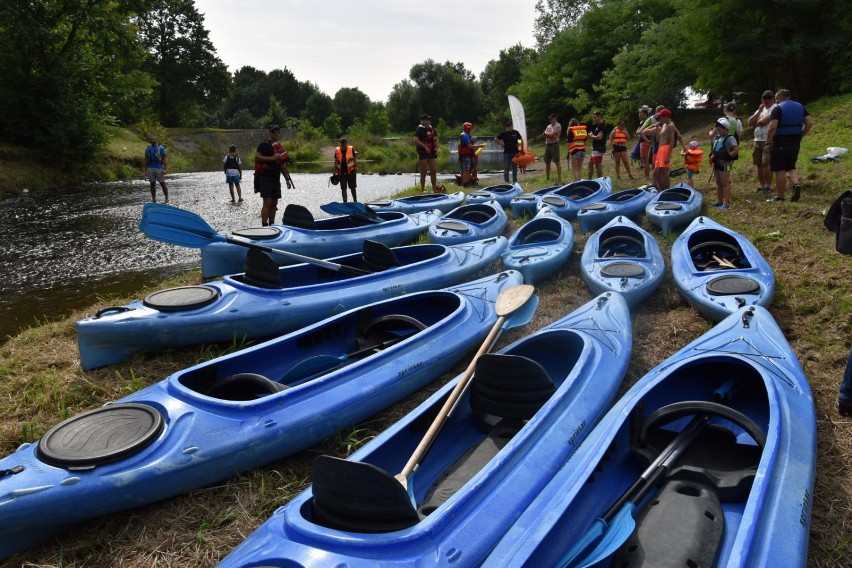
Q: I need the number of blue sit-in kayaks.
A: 15